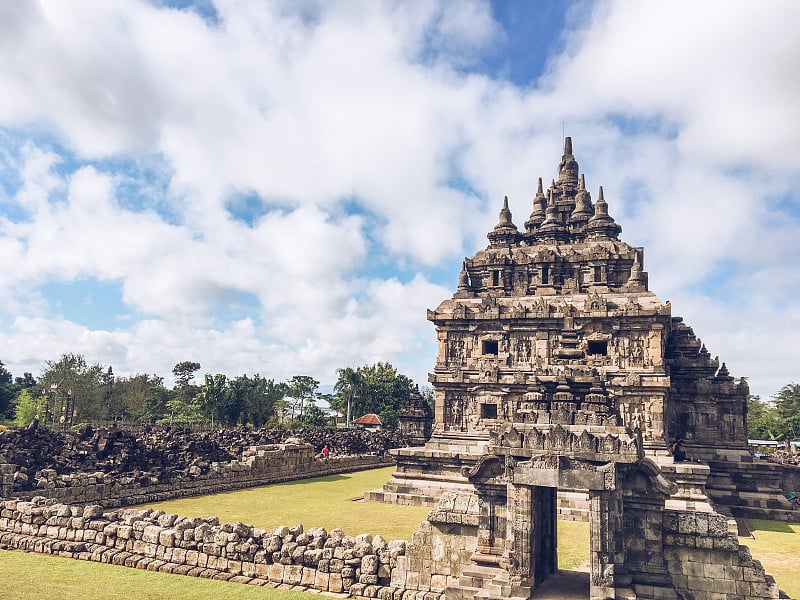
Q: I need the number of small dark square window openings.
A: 3